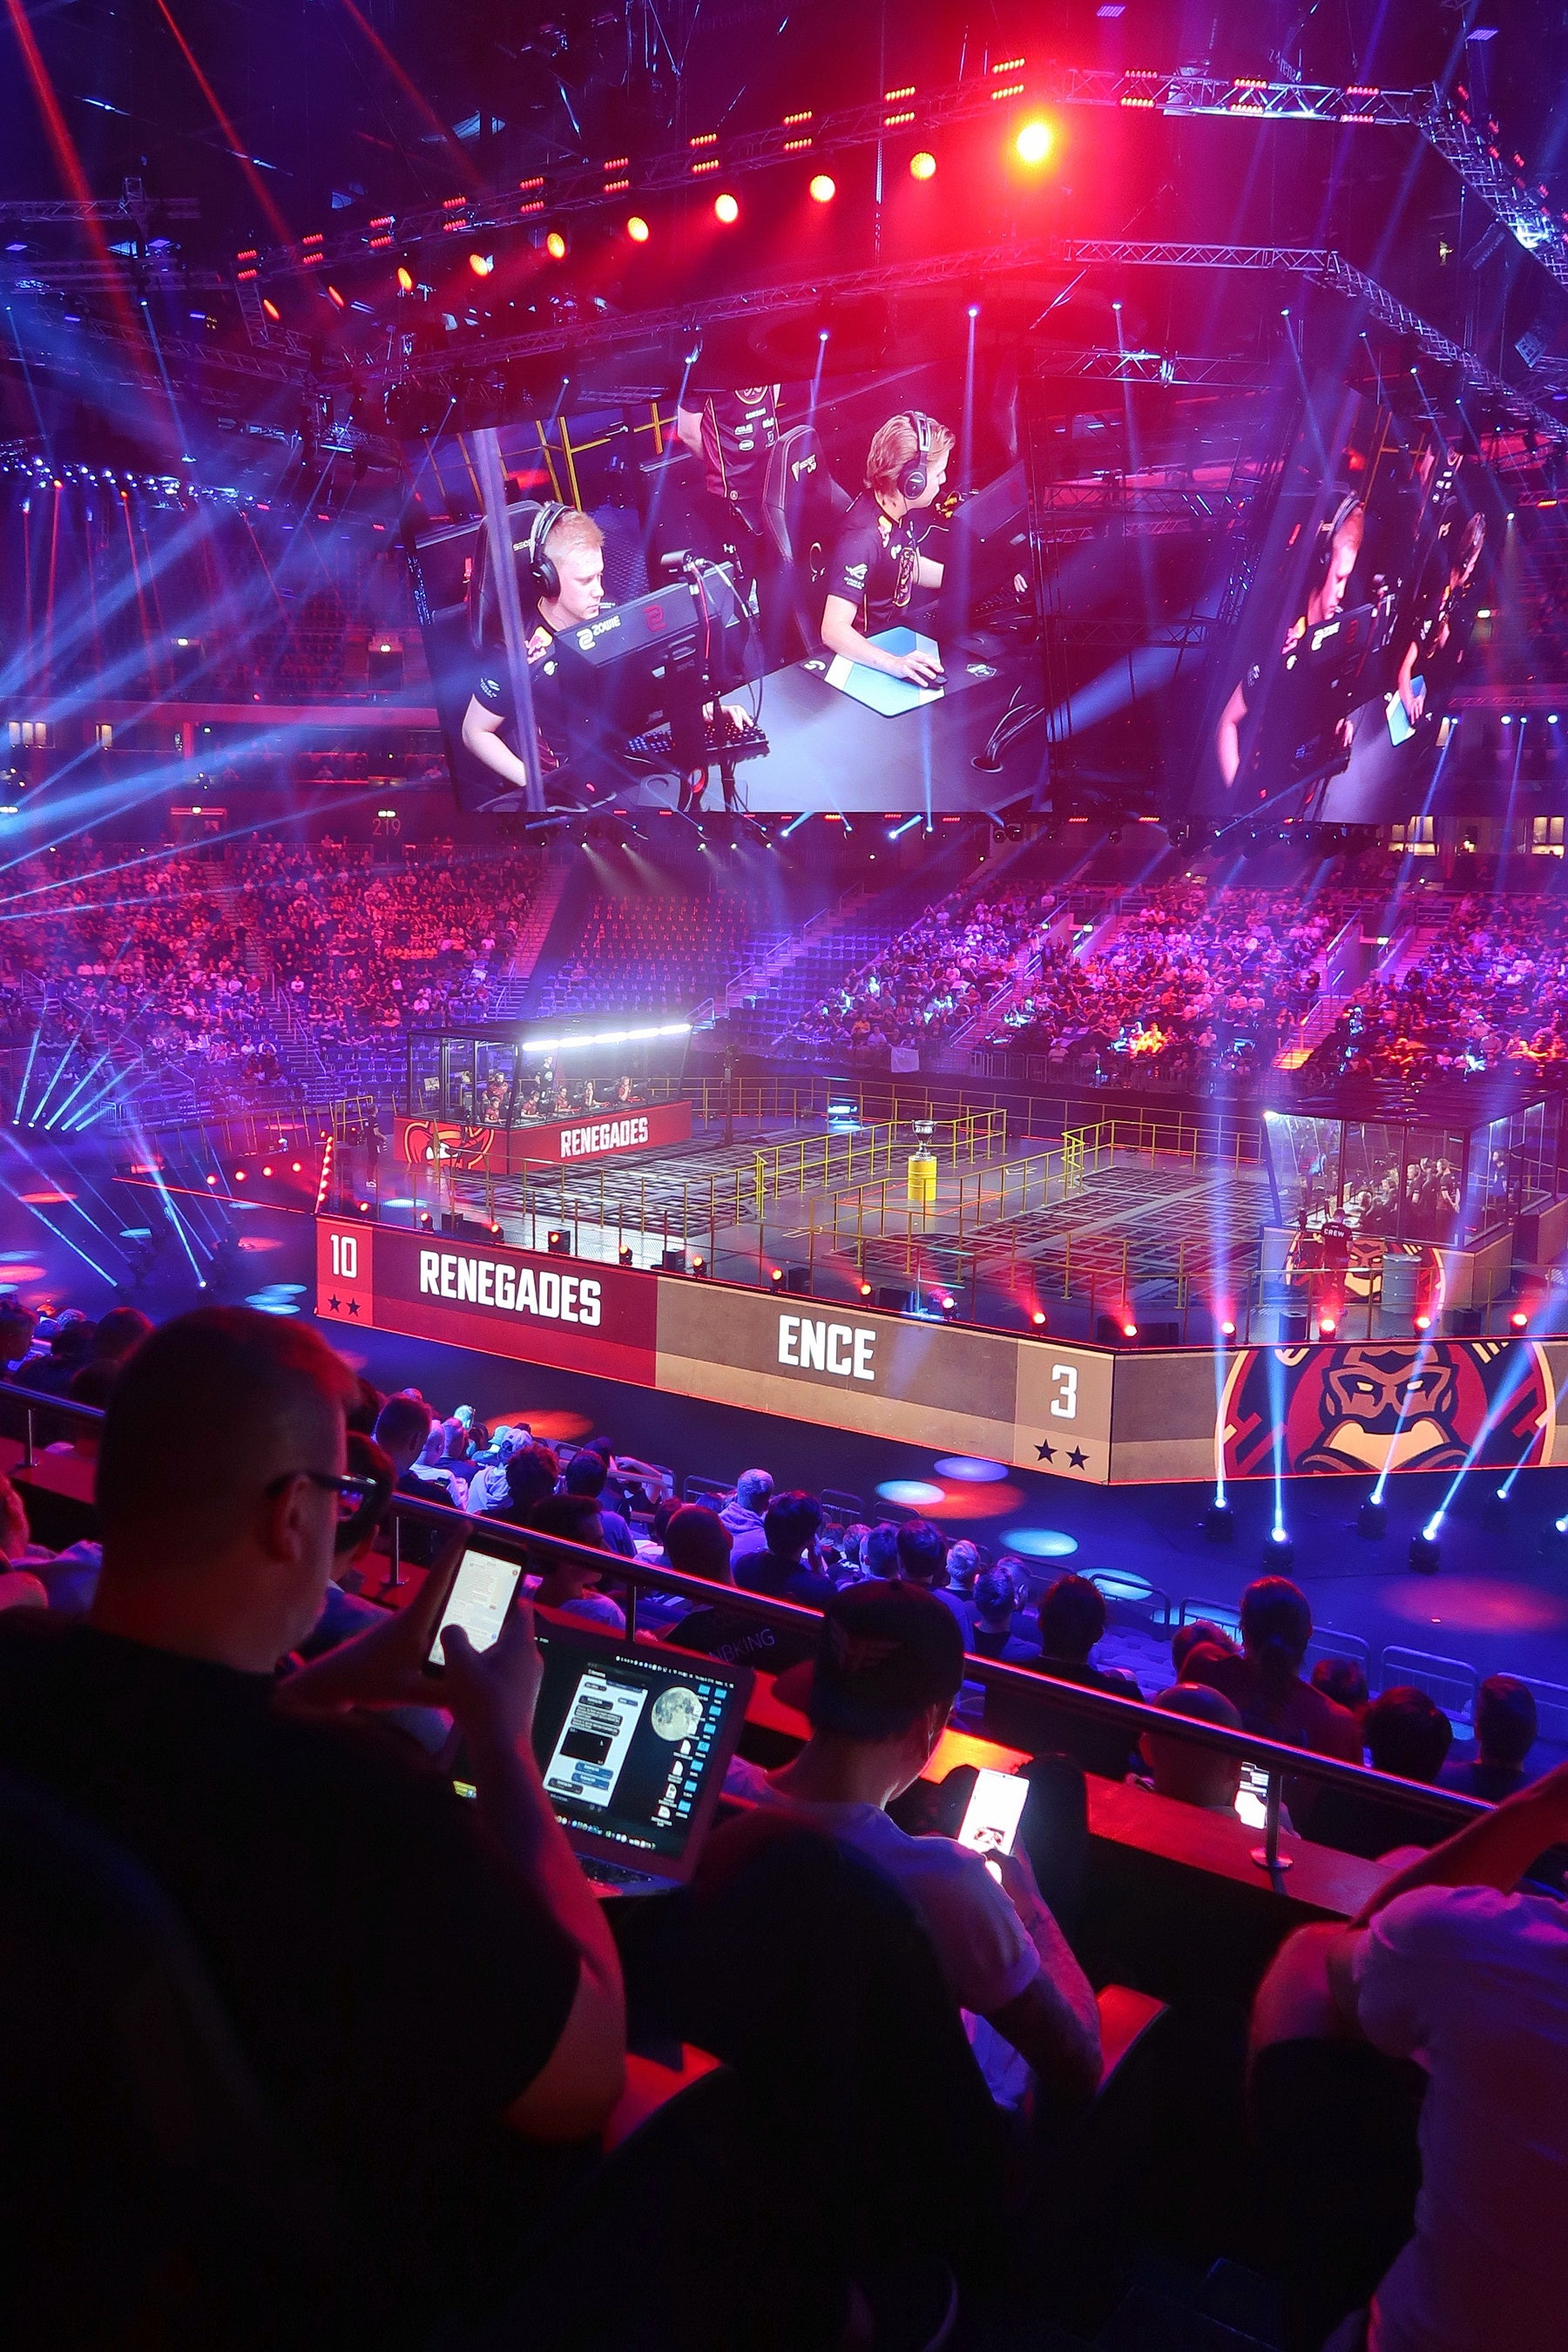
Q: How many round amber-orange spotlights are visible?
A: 10